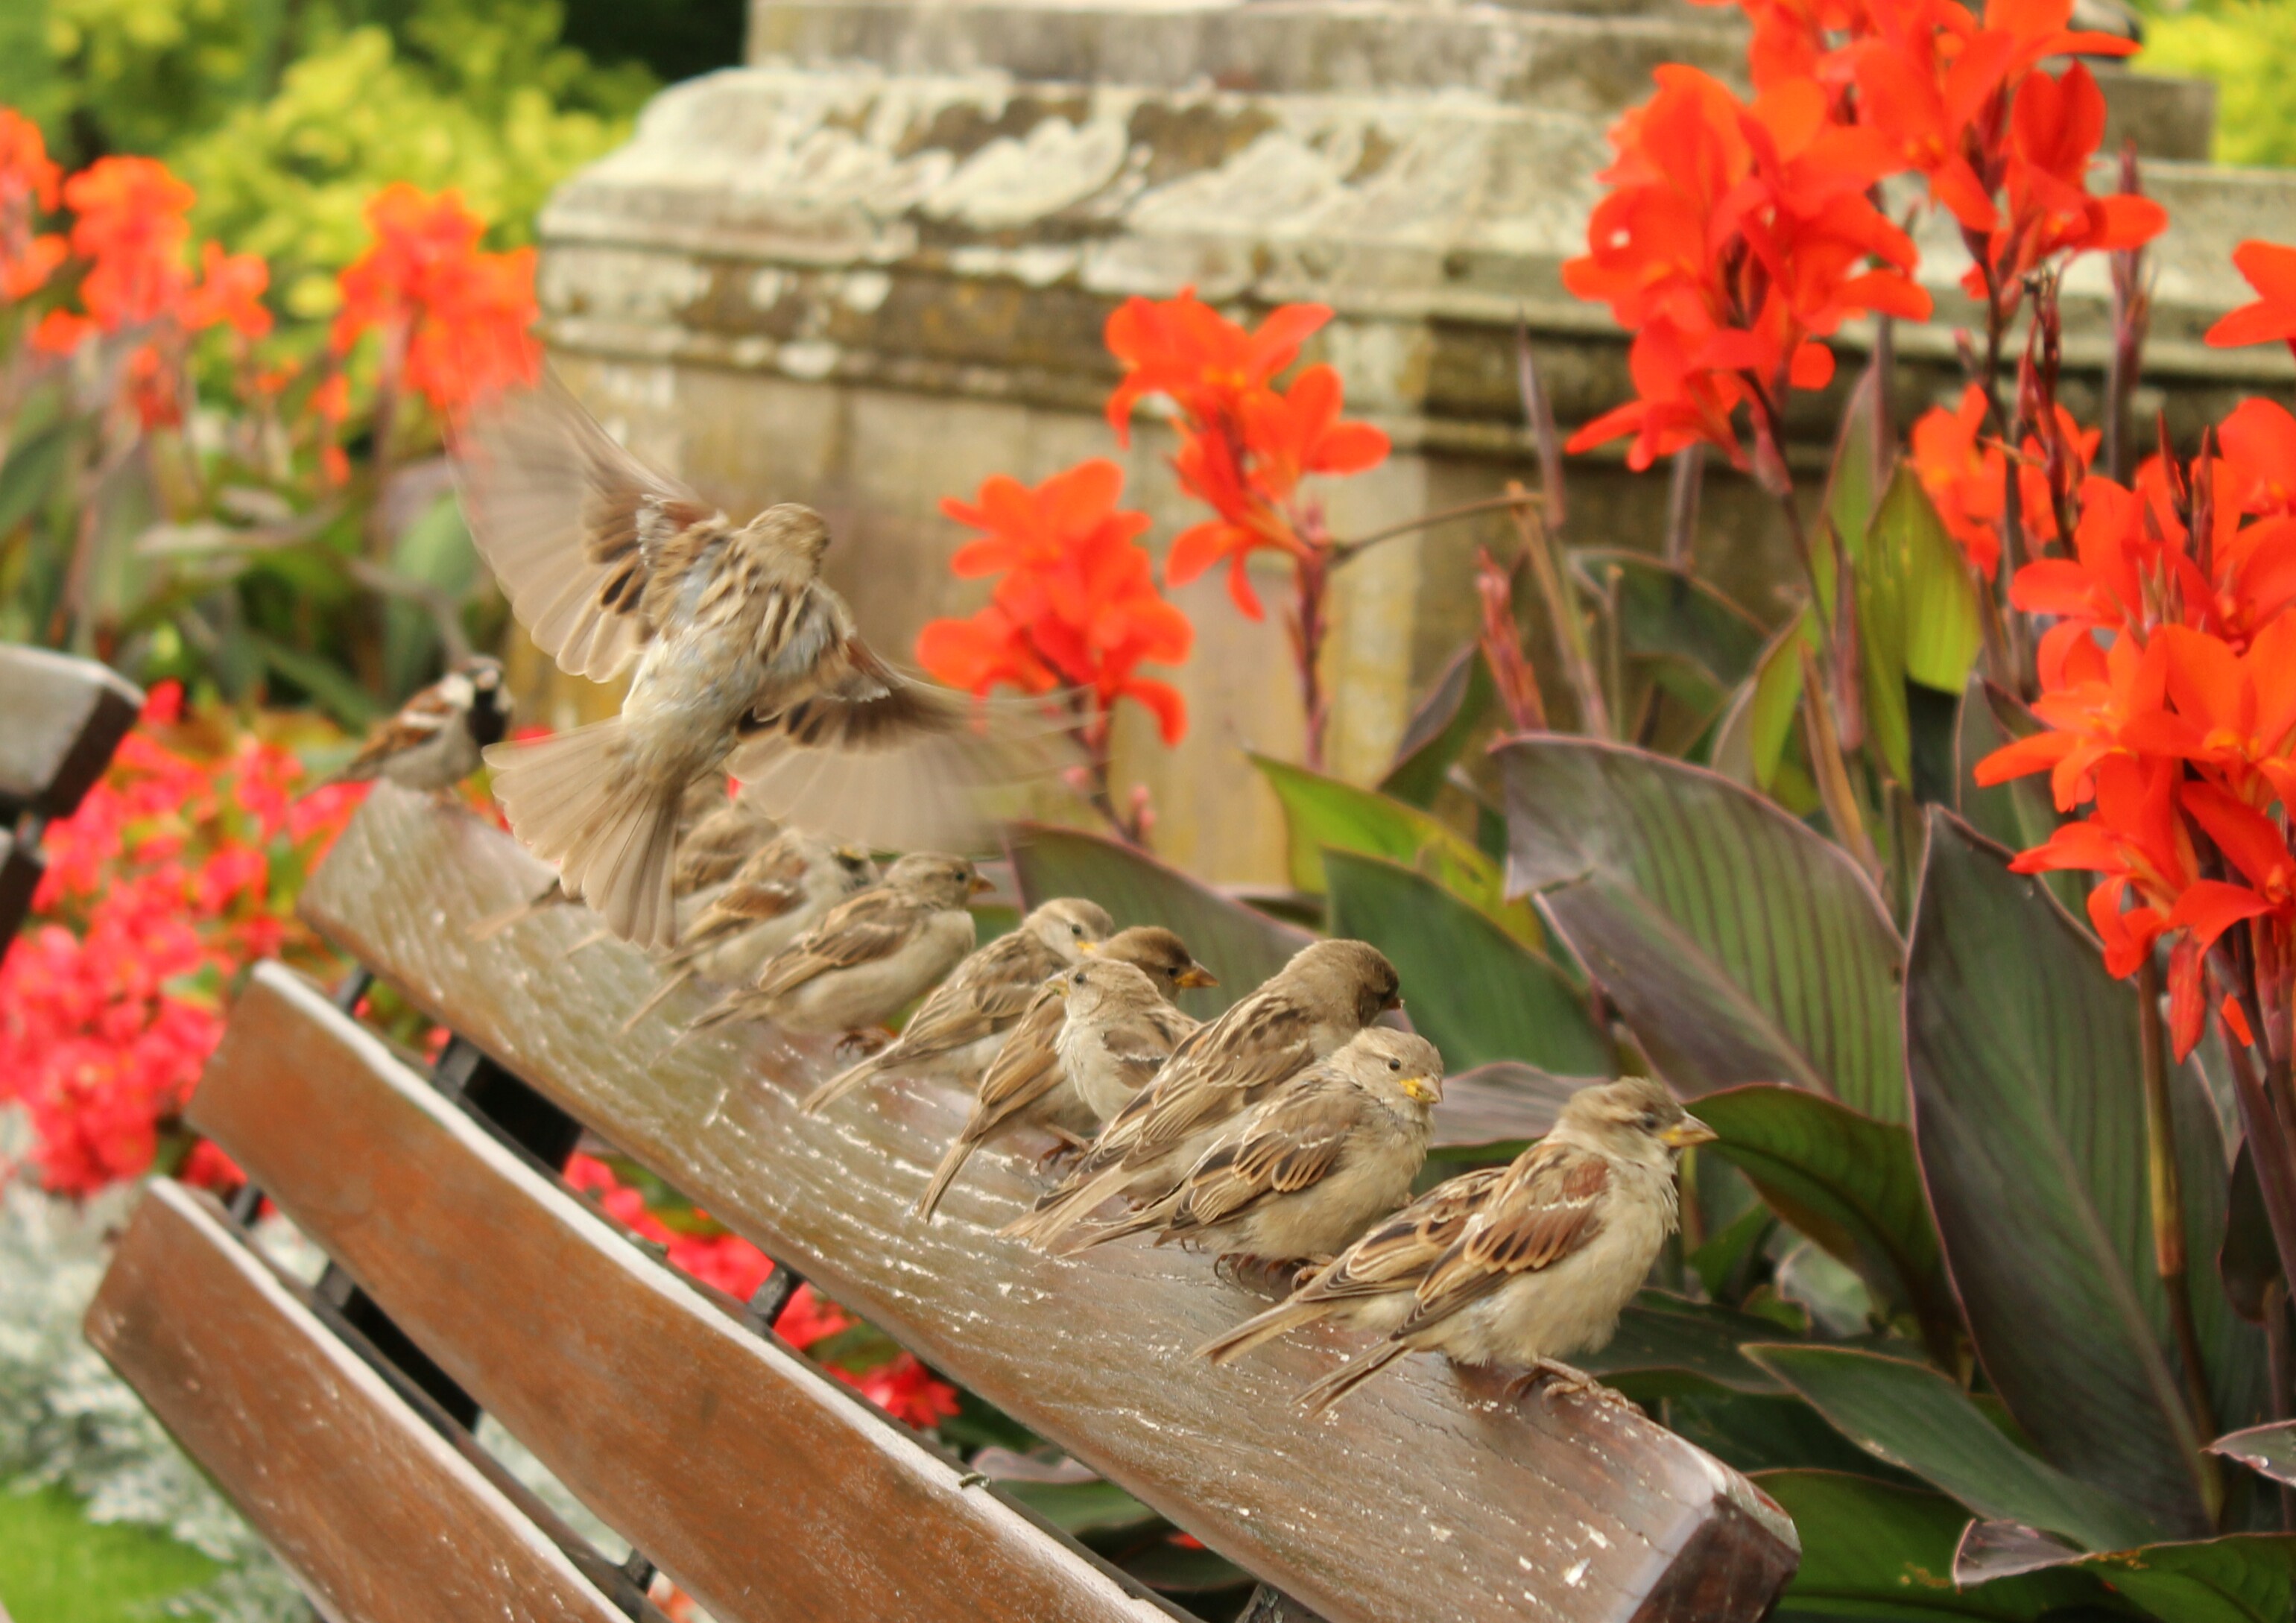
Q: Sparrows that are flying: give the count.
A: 1